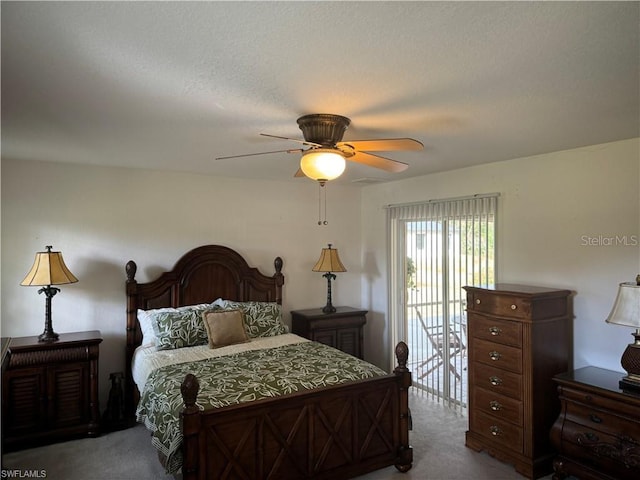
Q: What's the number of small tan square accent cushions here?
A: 1